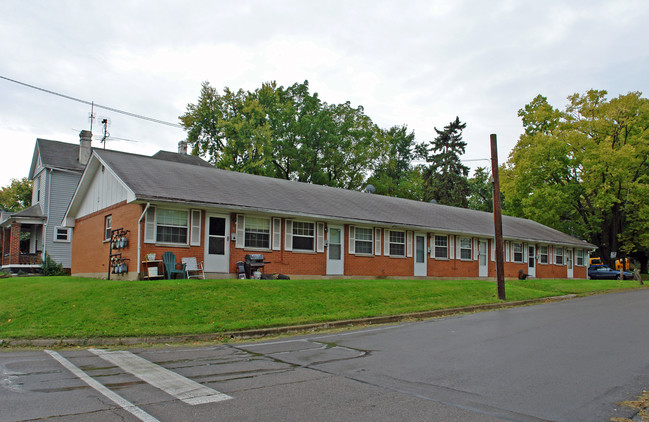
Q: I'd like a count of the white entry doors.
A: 6